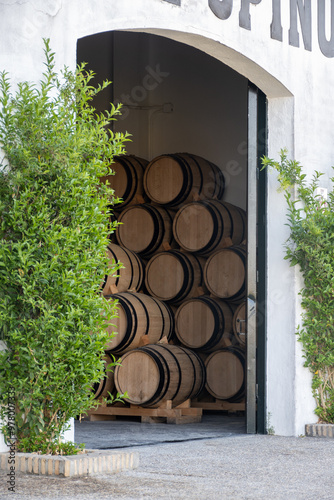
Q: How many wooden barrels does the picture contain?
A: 13